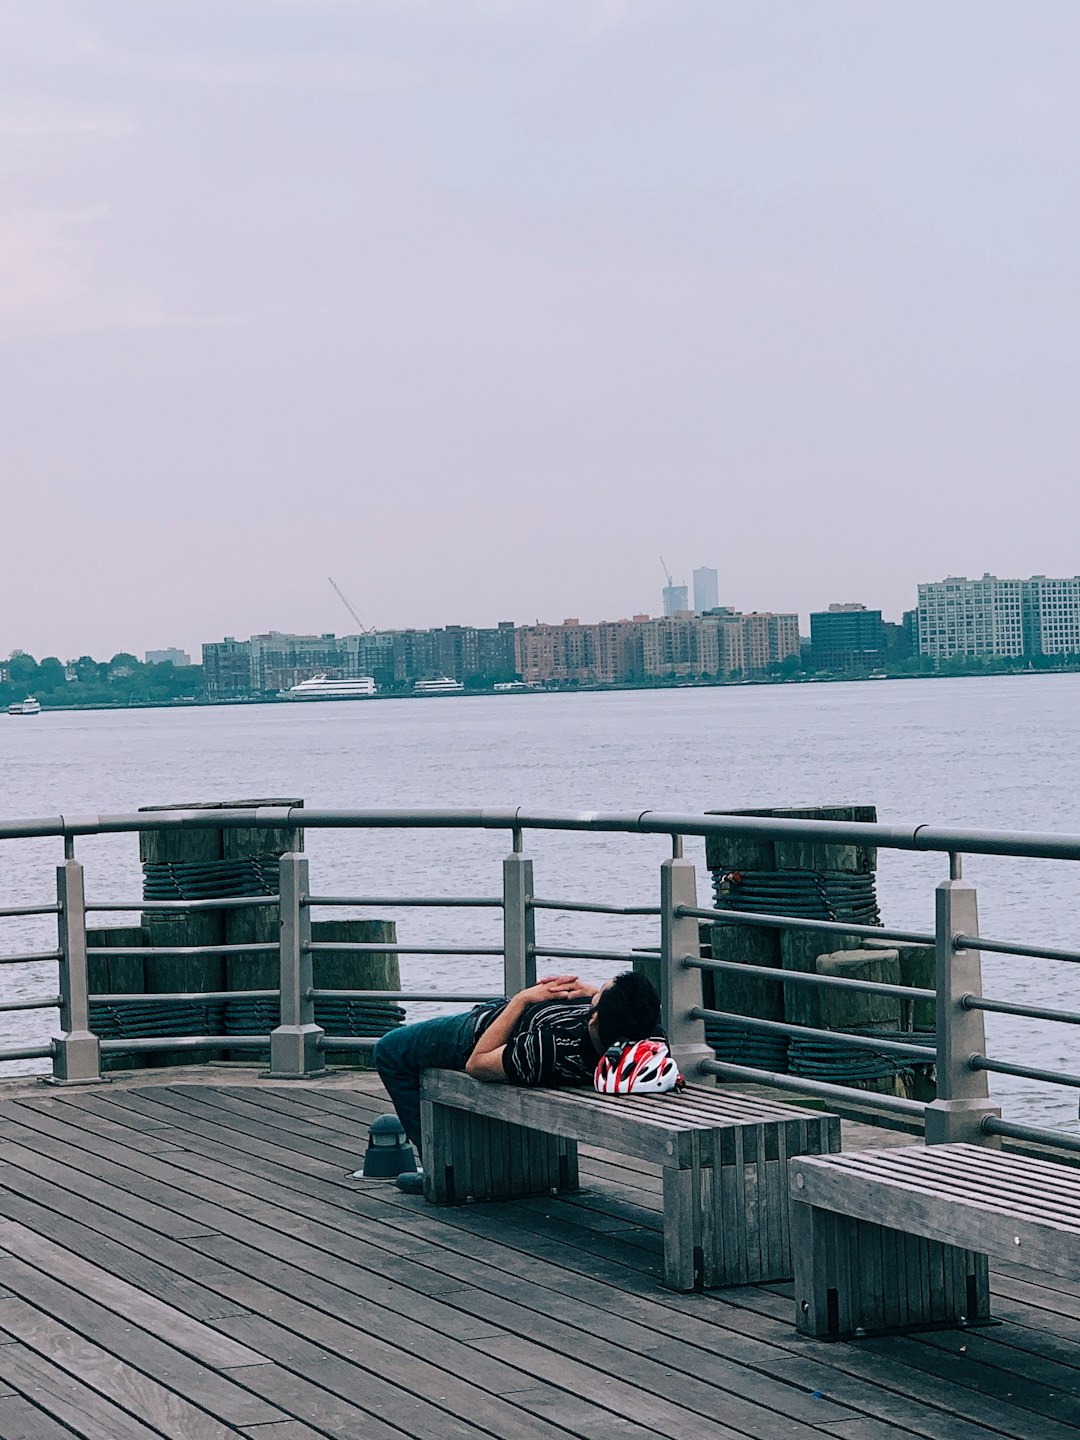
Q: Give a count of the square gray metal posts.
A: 5